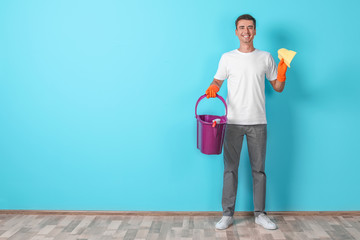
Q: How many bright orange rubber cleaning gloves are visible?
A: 2